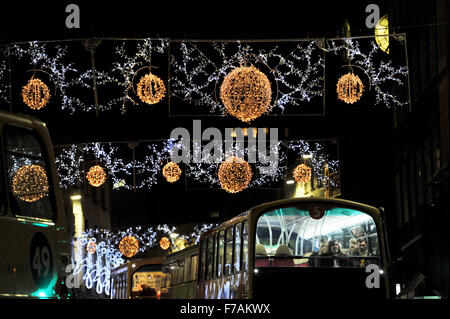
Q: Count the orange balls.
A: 12